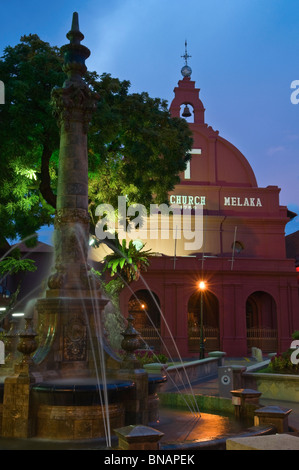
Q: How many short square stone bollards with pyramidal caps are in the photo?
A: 3